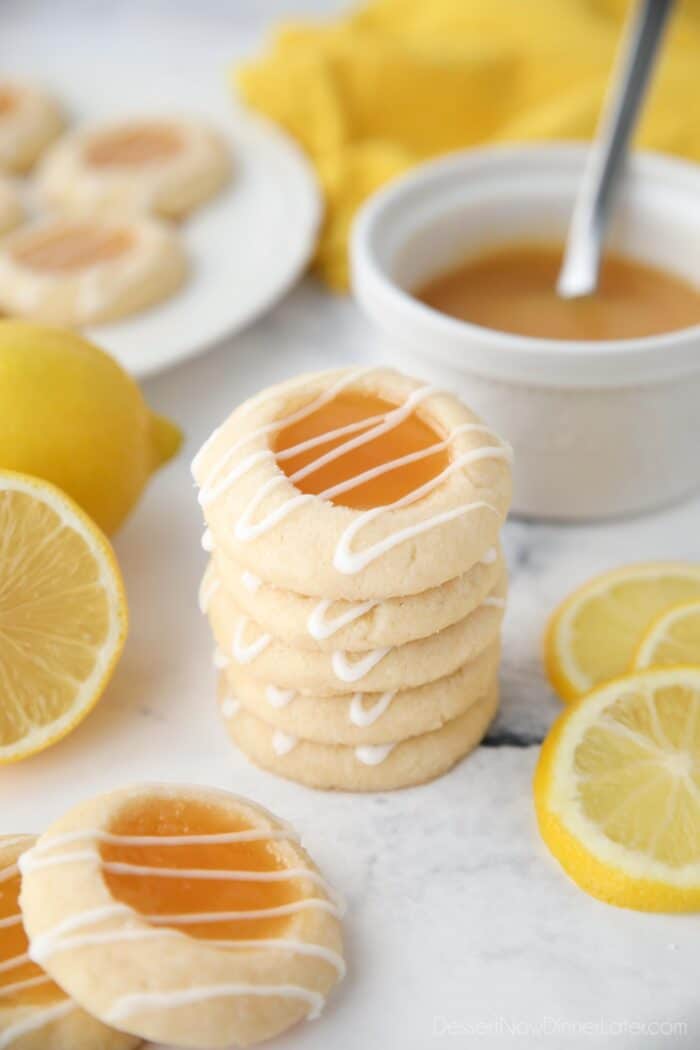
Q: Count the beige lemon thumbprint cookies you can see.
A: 11